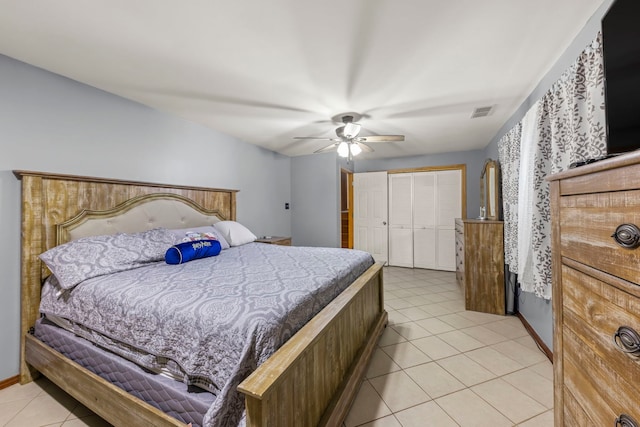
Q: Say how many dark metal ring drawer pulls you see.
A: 3